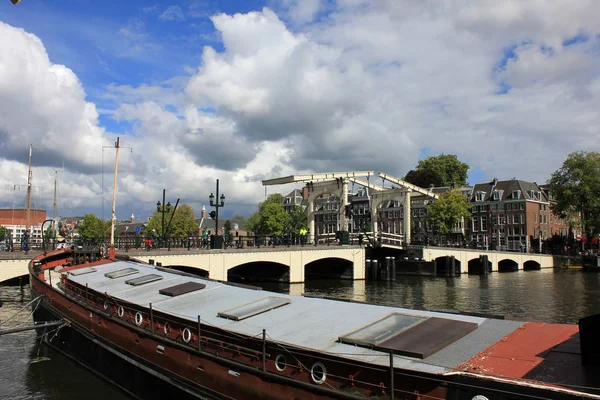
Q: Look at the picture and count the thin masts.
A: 3